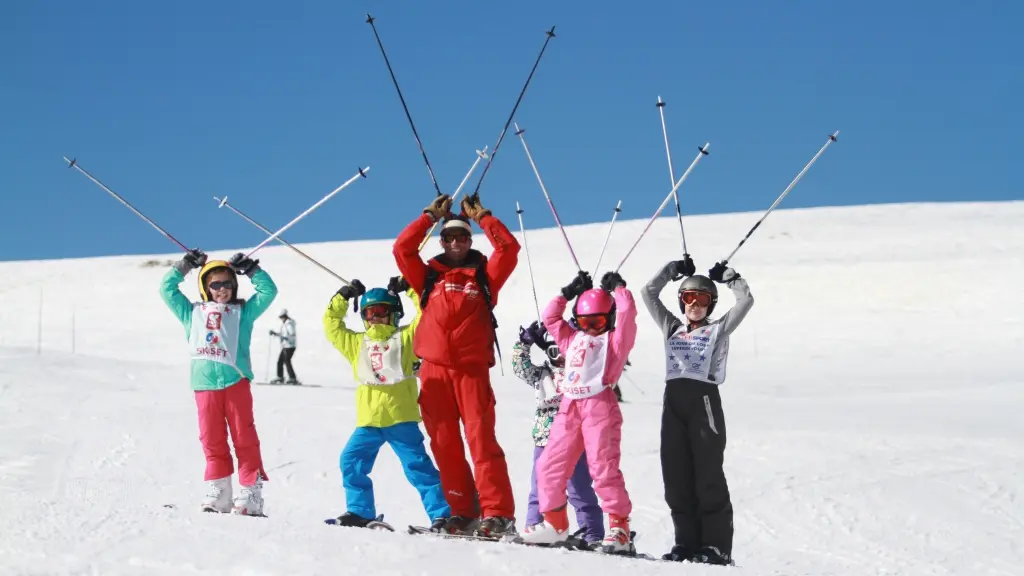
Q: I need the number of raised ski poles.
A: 12